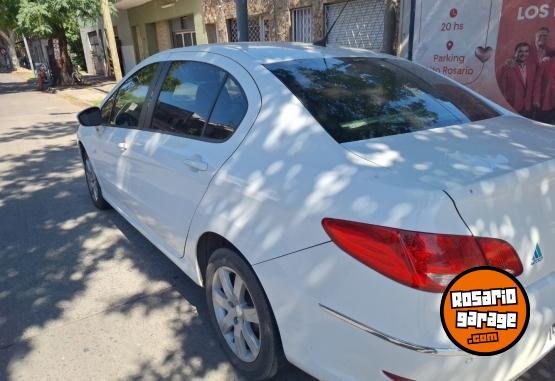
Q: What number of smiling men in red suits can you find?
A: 2